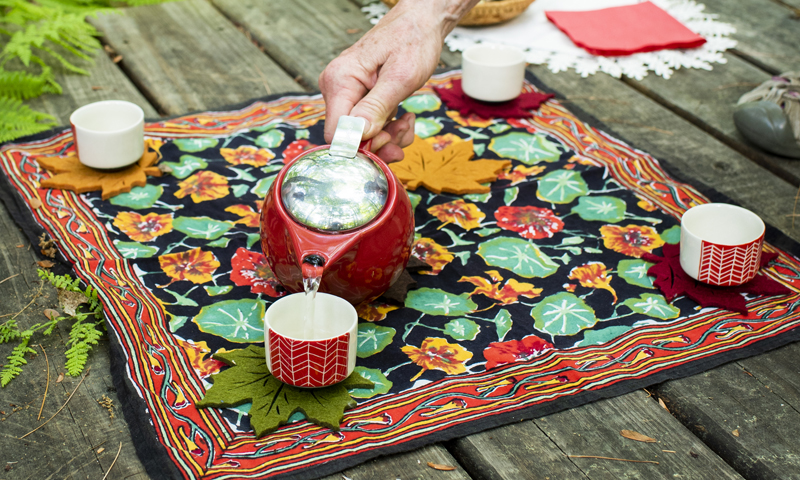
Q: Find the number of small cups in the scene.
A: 4